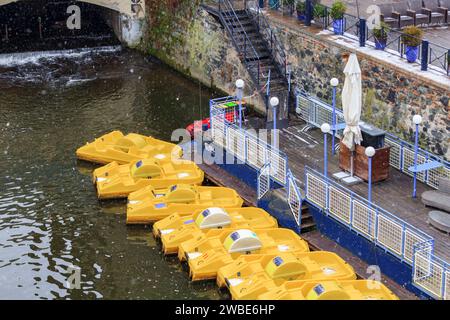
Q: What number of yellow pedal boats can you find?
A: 7